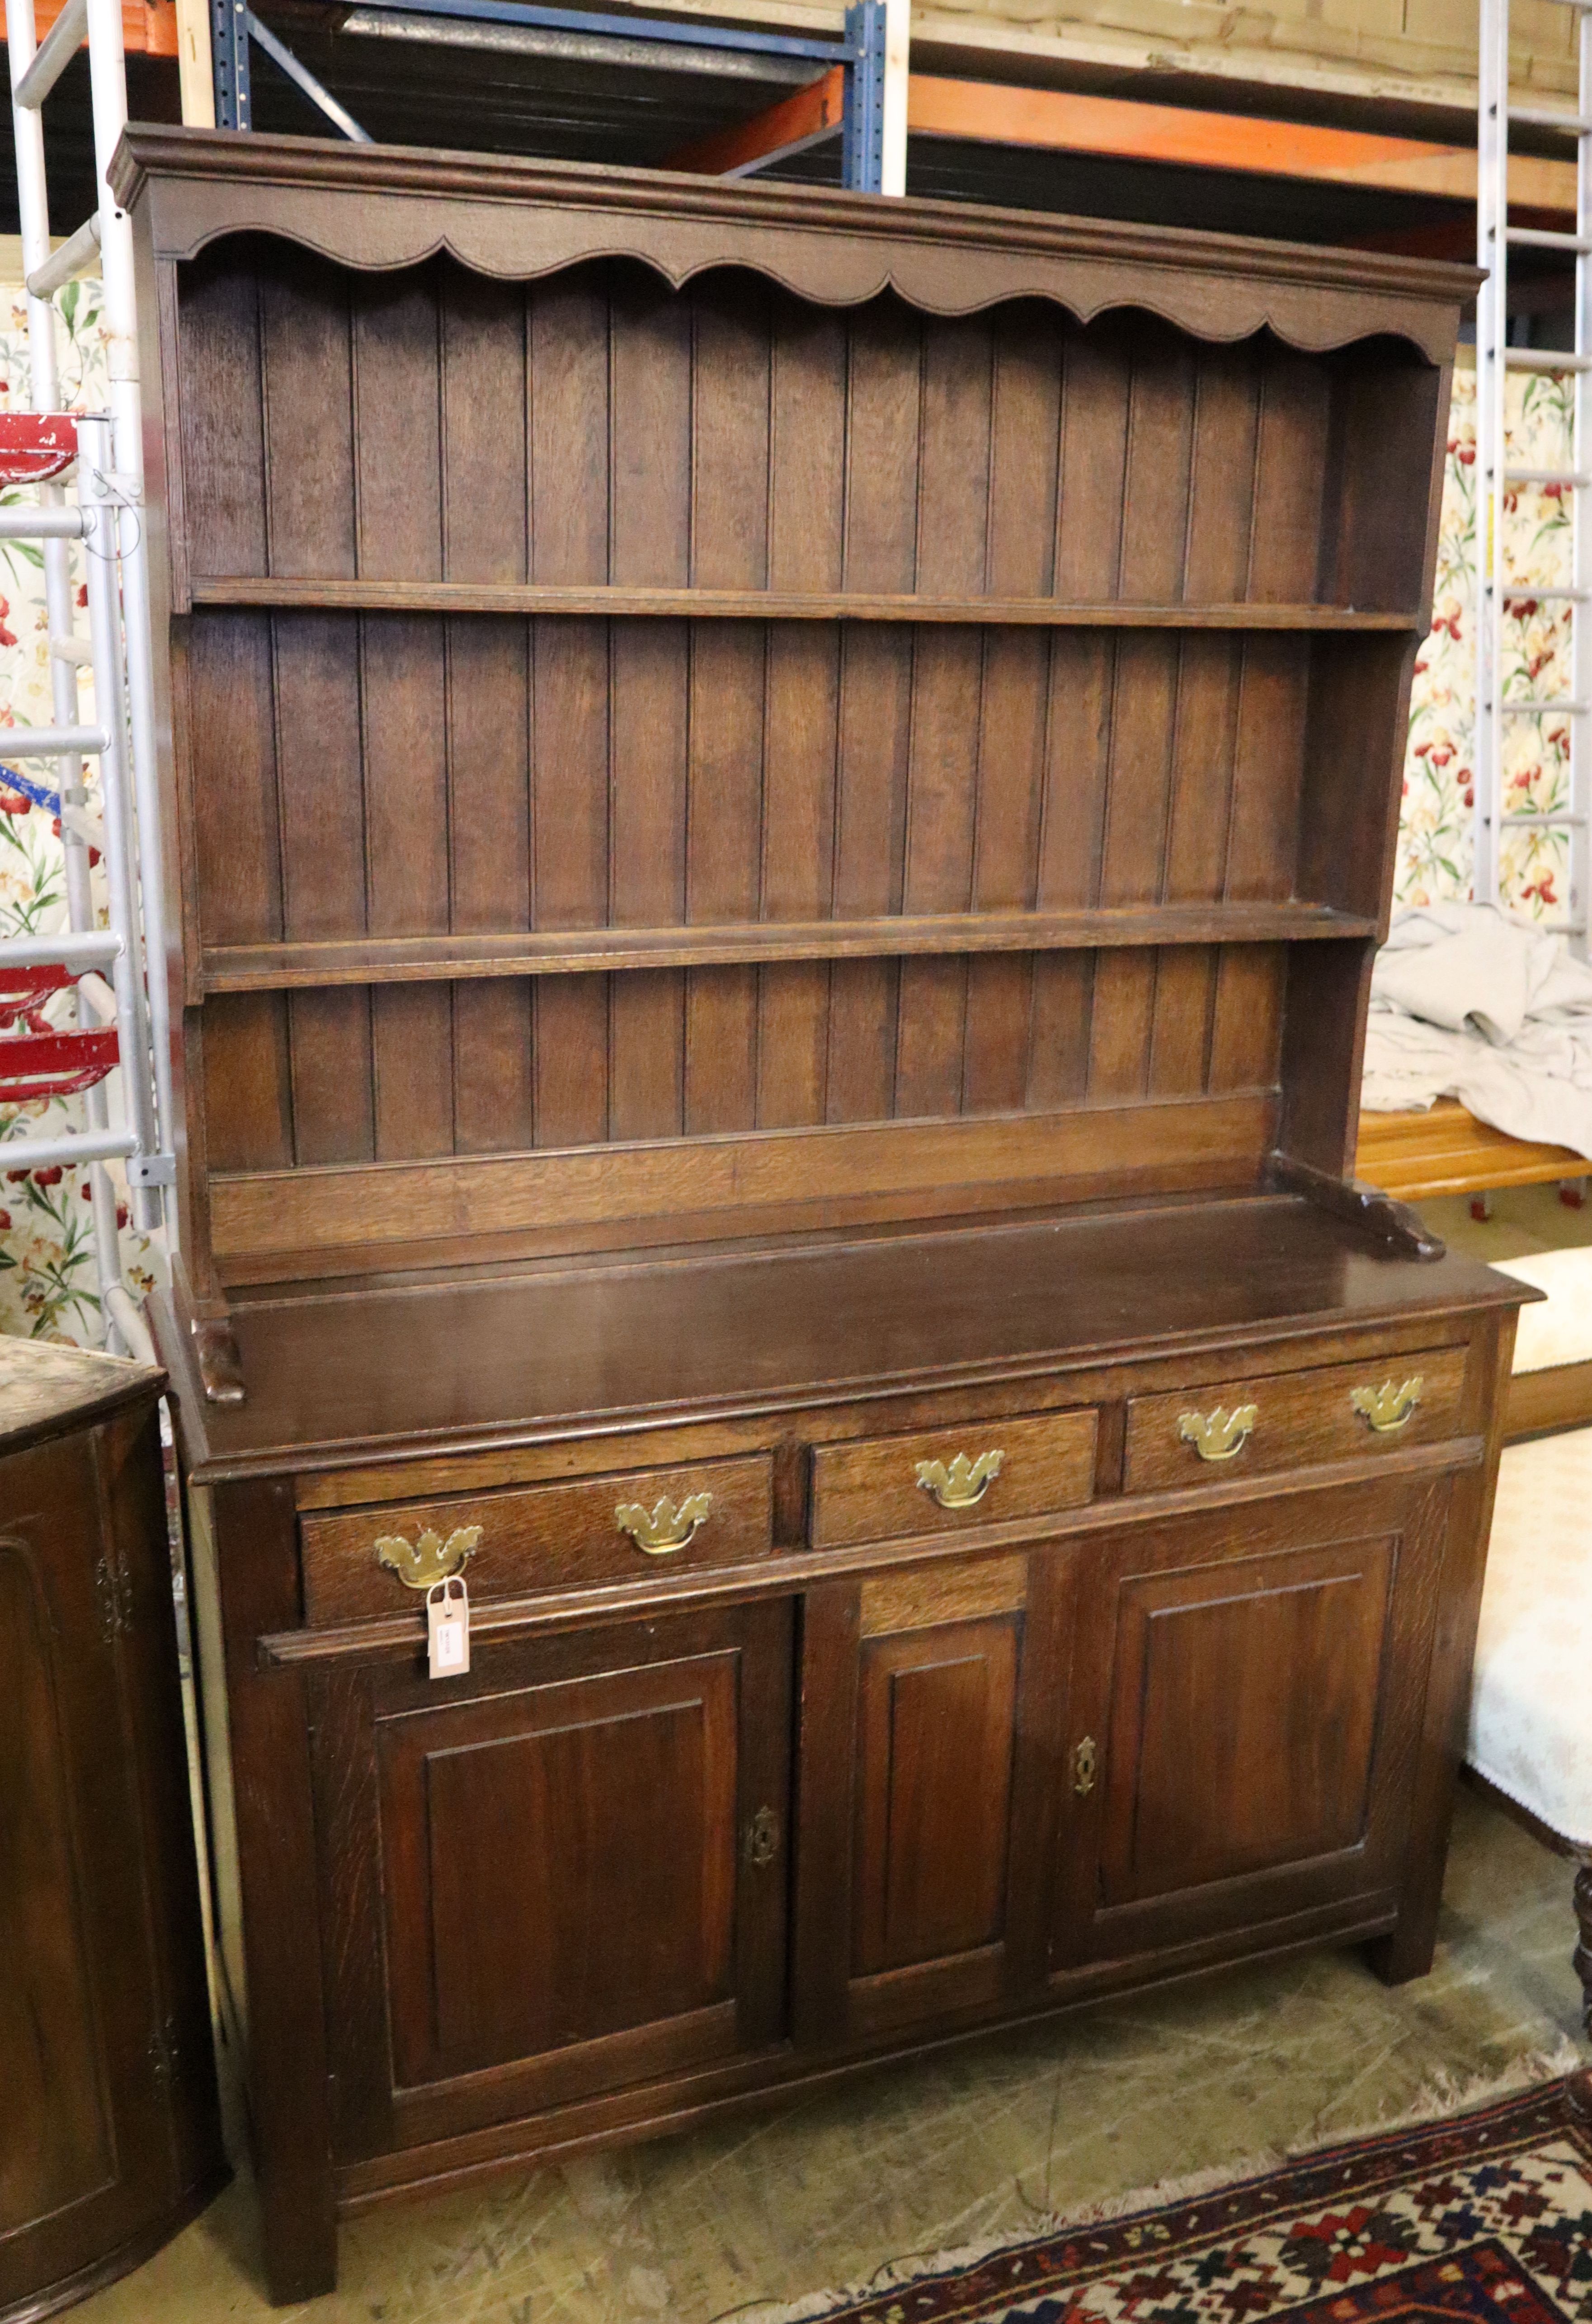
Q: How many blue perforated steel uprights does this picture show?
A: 2